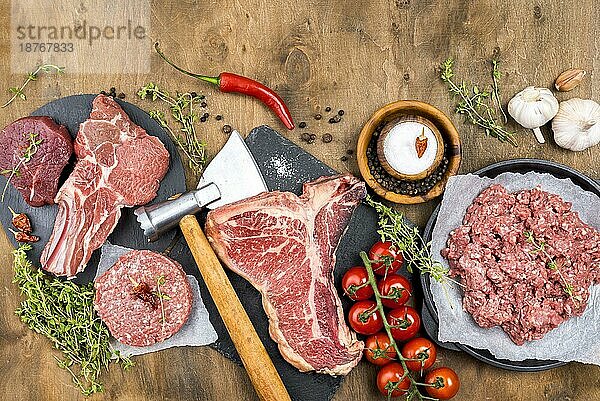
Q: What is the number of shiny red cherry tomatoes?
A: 9